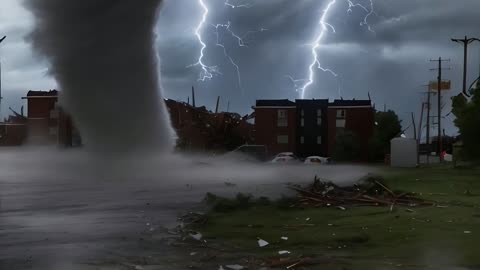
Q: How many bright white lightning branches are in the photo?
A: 2